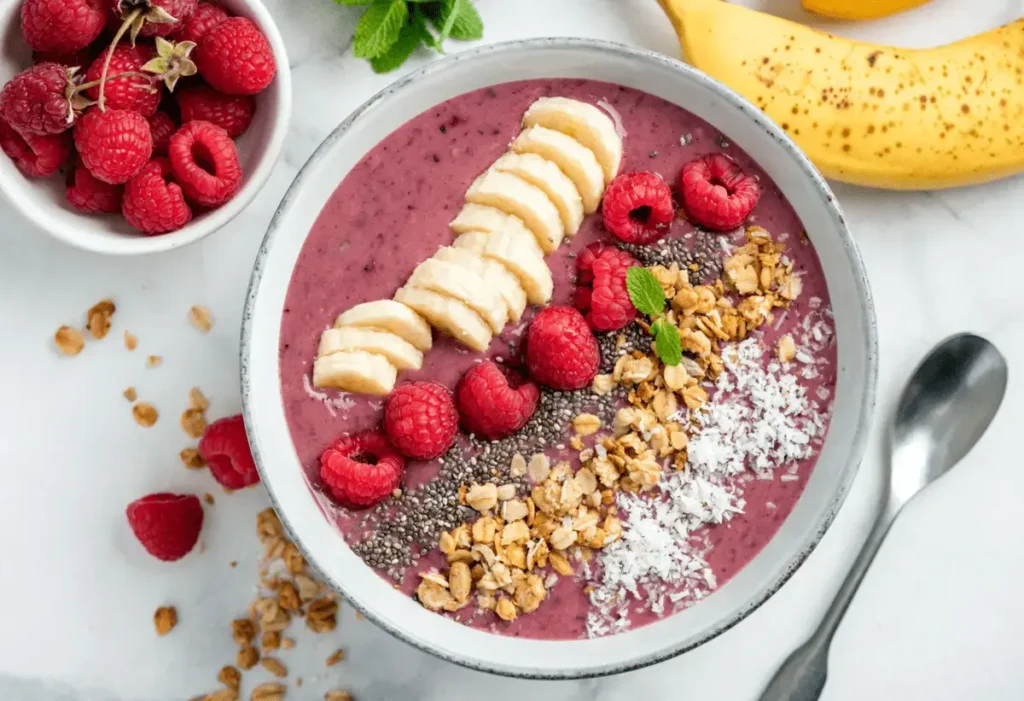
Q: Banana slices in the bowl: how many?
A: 12